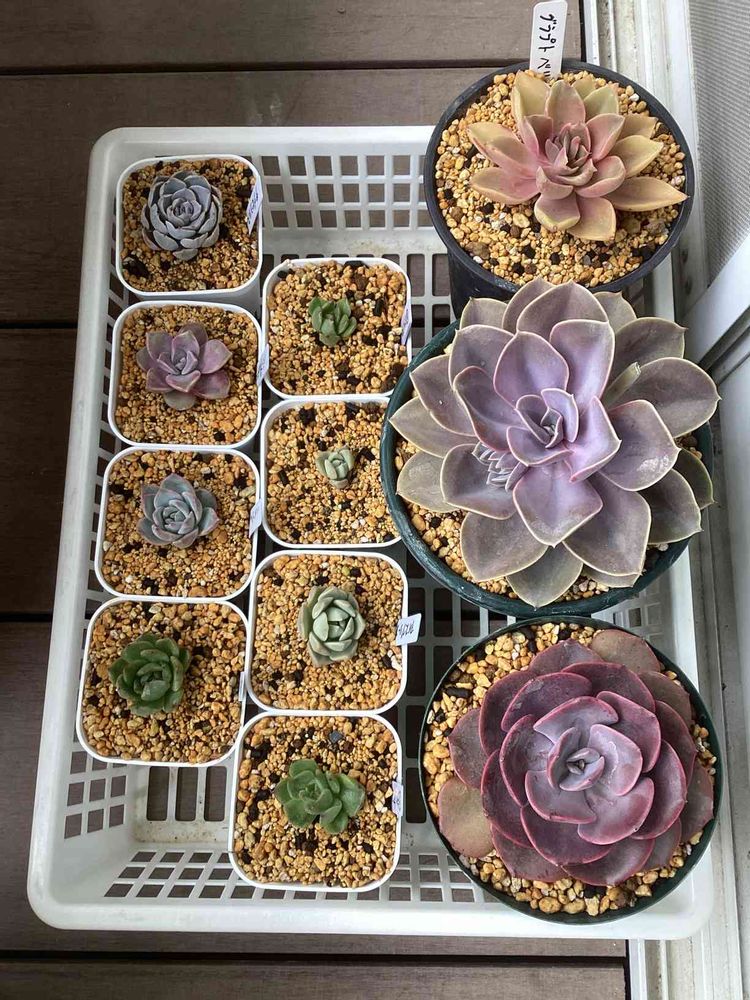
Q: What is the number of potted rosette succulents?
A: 11